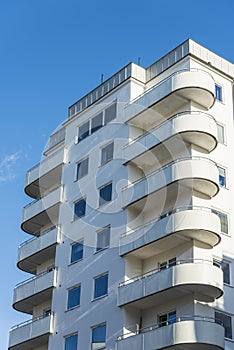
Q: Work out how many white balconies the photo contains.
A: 11